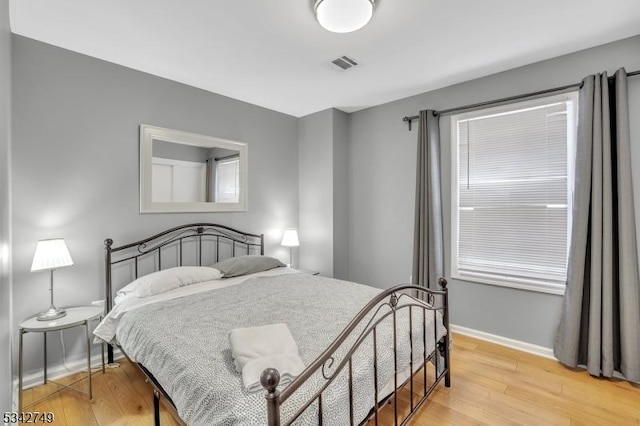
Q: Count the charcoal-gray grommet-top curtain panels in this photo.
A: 2